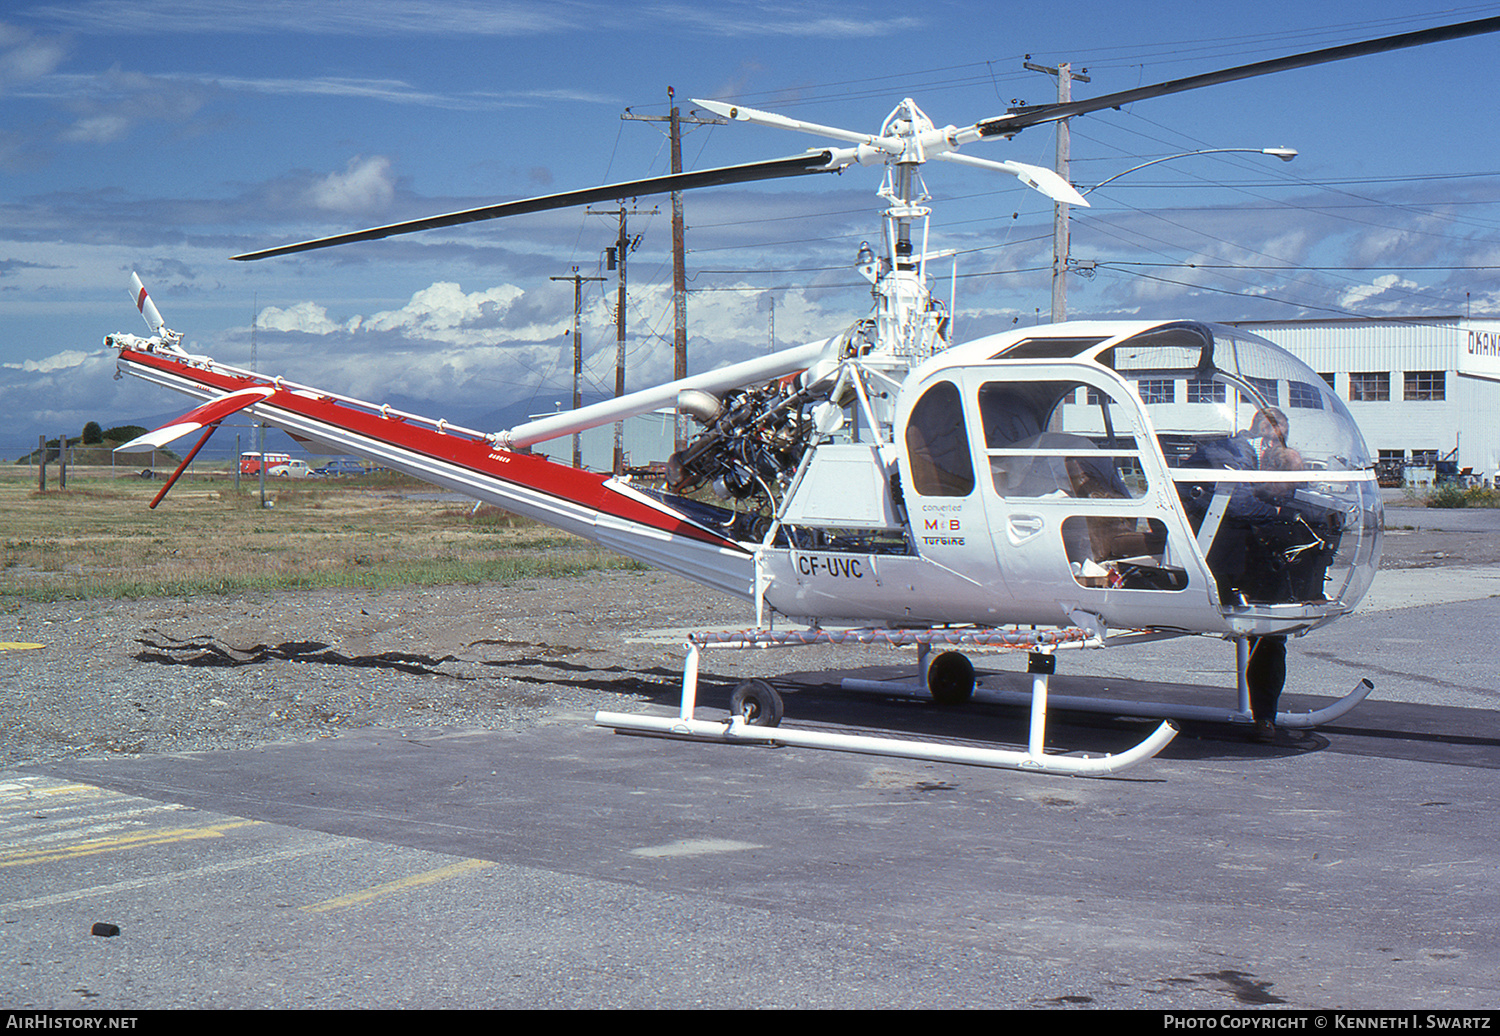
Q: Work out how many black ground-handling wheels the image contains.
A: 2